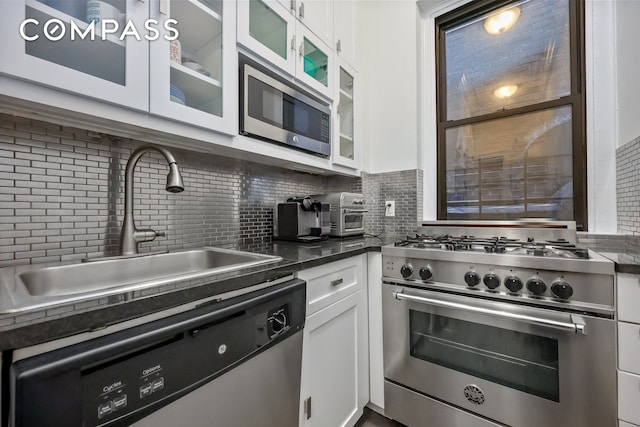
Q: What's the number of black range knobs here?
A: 7